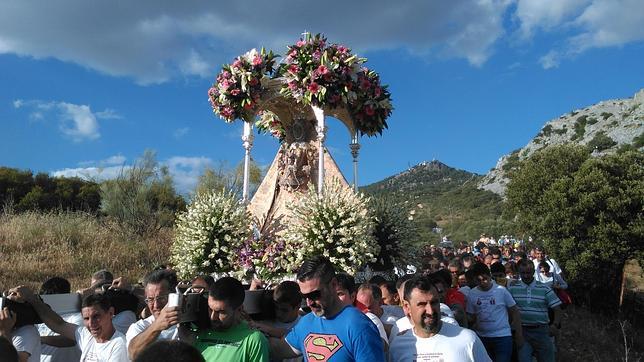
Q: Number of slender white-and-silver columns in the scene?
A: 3